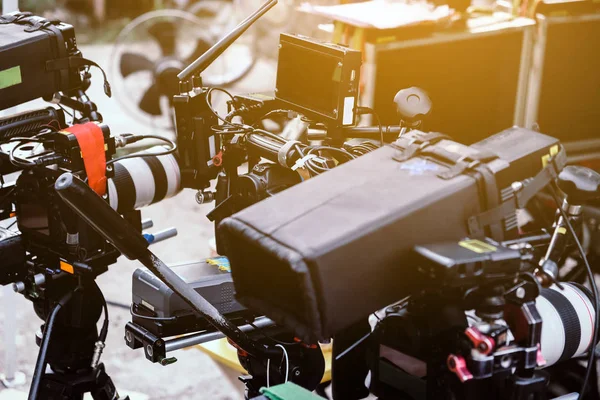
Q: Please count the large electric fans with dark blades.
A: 1